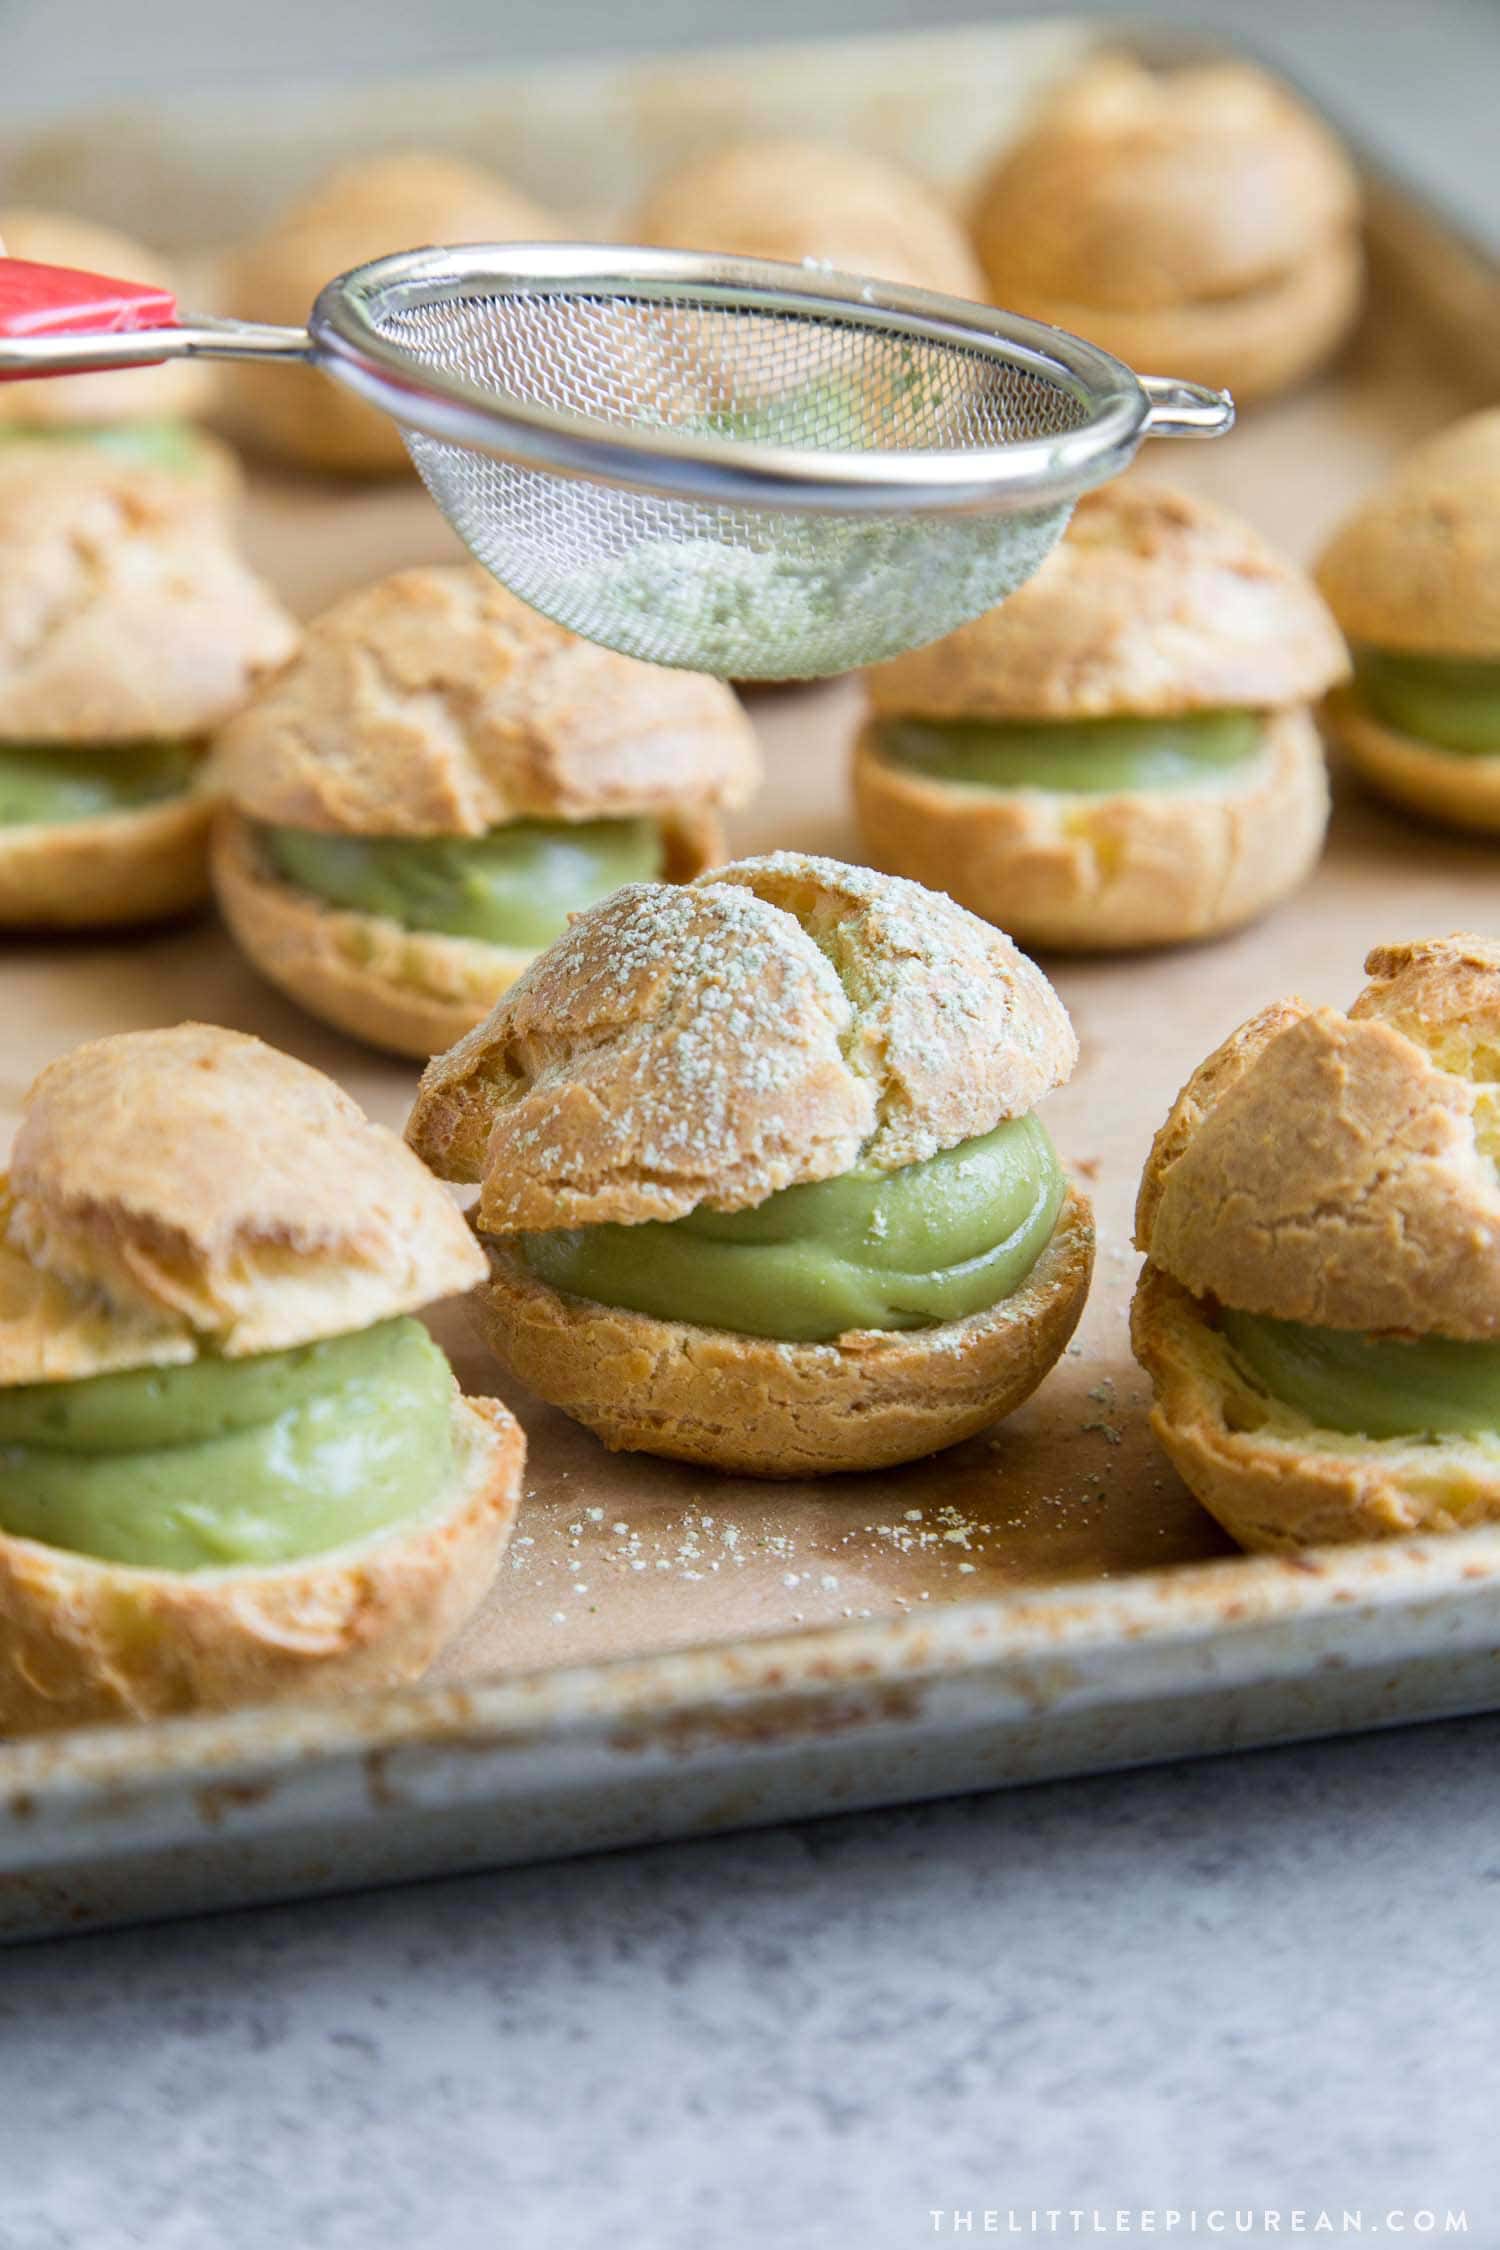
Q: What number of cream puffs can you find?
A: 11